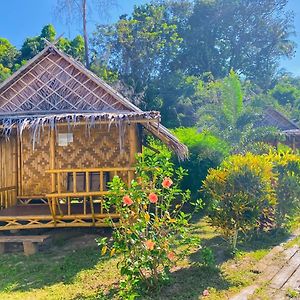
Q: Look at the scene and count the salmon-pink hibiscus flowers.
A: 5